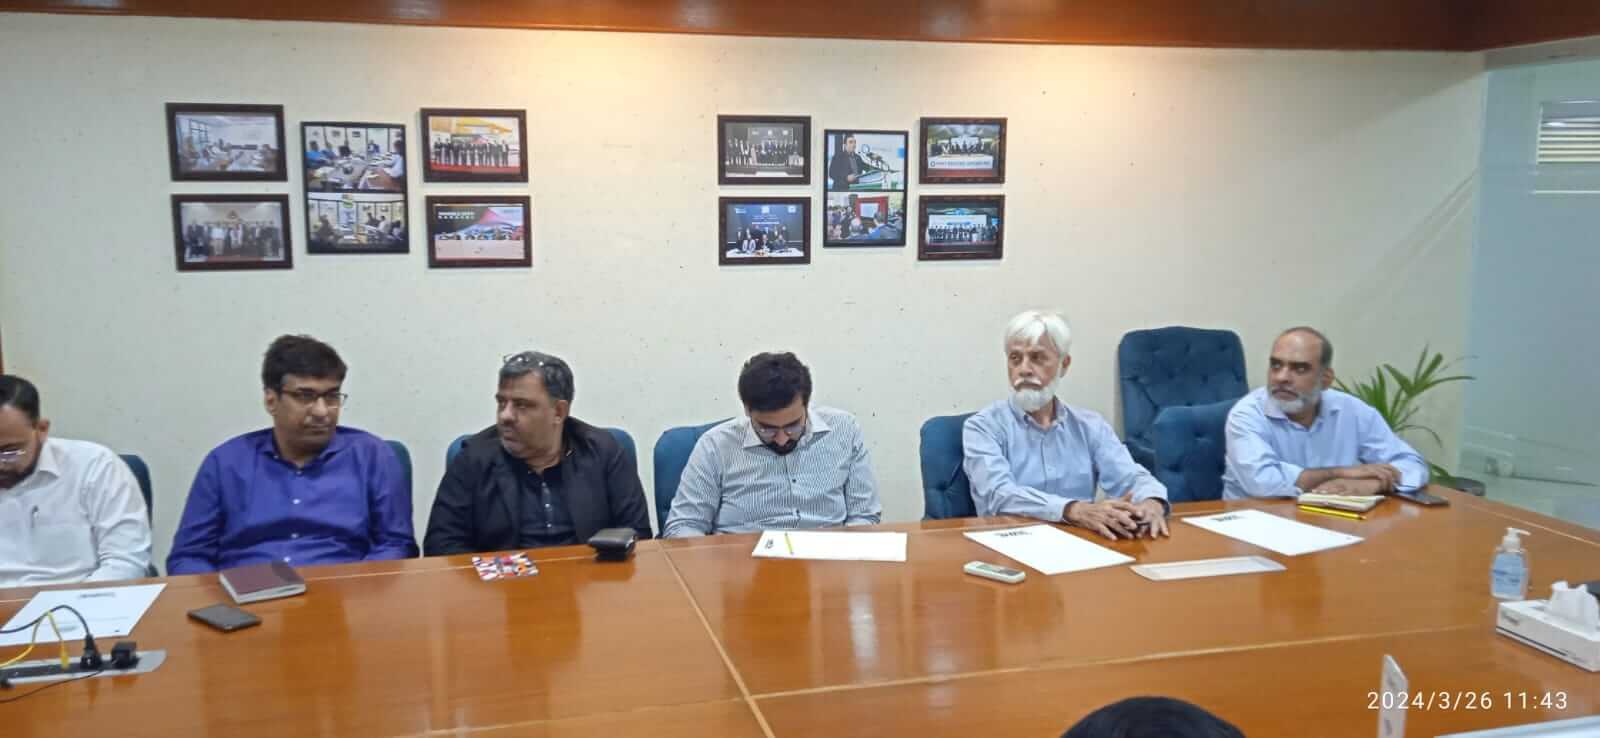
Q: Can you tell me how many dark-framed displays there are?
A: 10